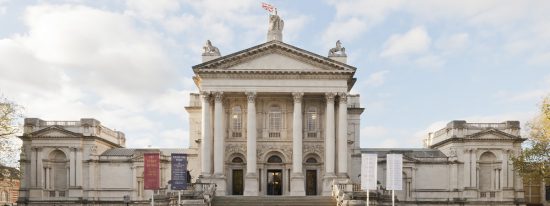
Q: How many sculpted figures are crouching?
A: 2